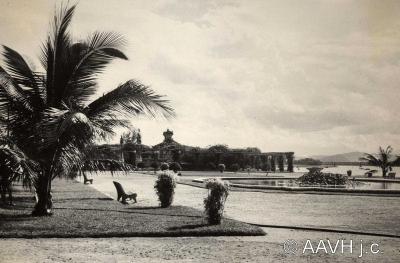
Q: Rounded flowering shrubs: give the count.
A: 2